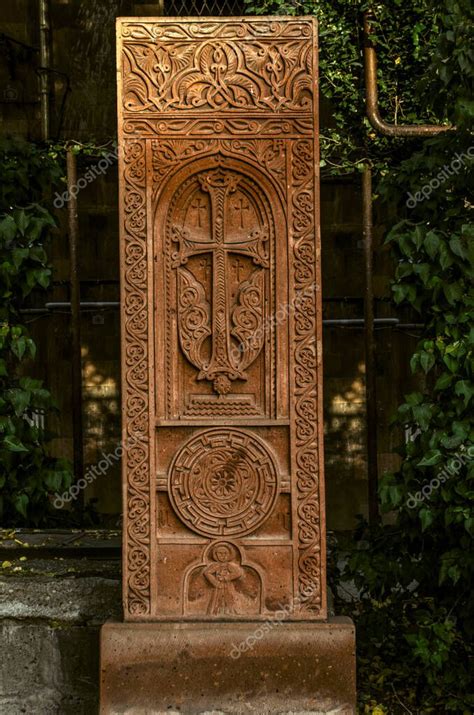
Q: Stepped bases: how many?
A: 1